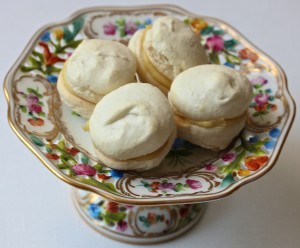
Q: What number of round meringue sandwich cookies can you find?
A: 4